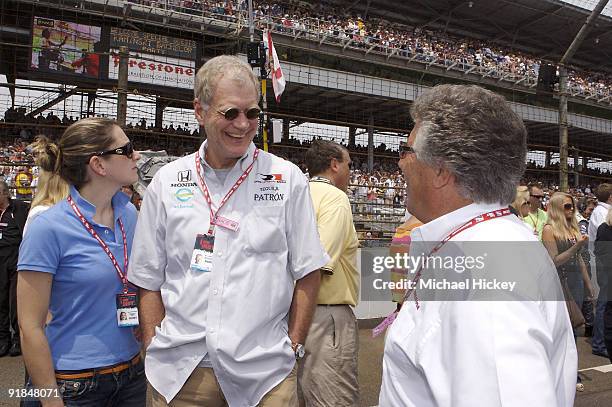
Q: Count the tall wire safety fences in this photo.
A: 1